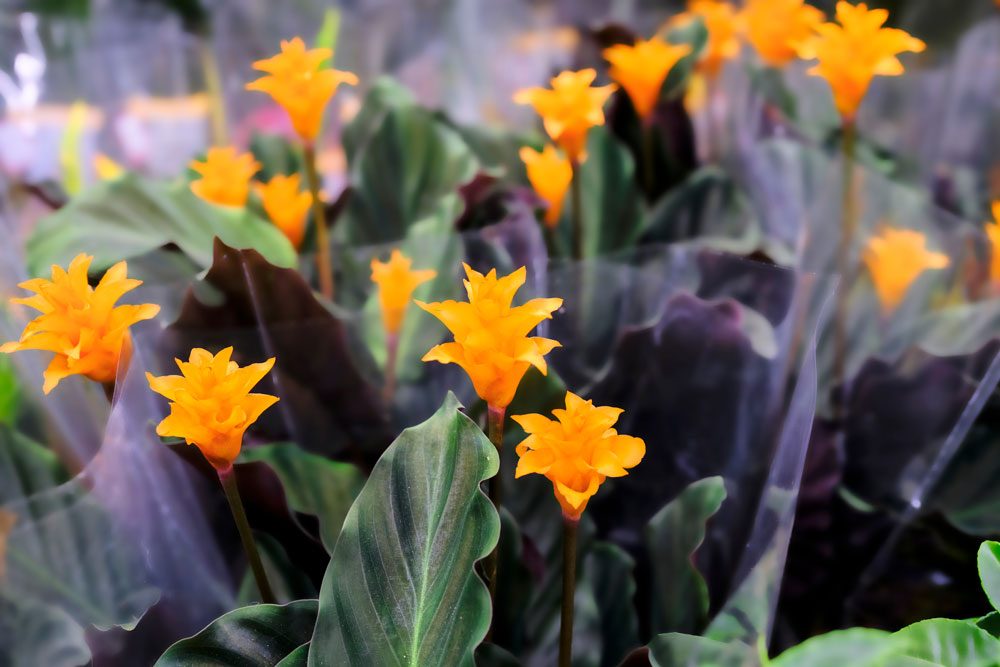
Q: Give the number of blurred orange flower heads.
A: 12